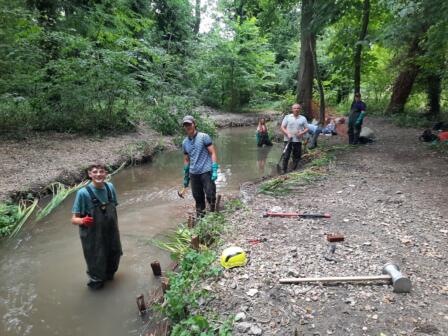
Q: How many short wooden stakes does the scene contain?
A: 6